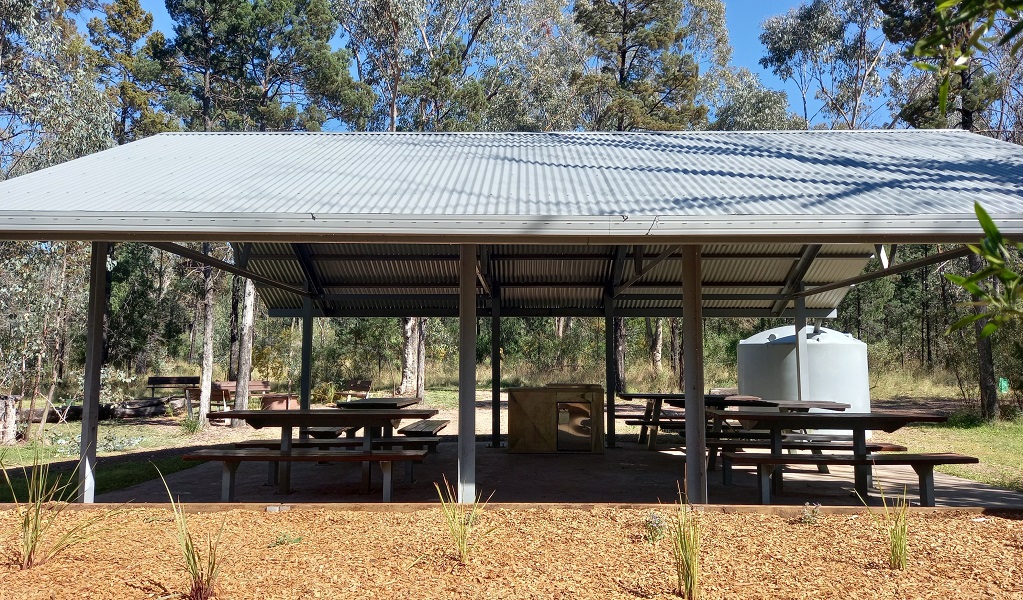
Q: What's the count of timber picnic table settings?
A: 5